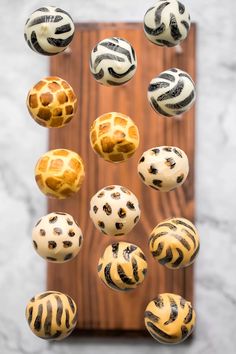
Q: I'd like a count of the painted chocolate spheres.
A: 14